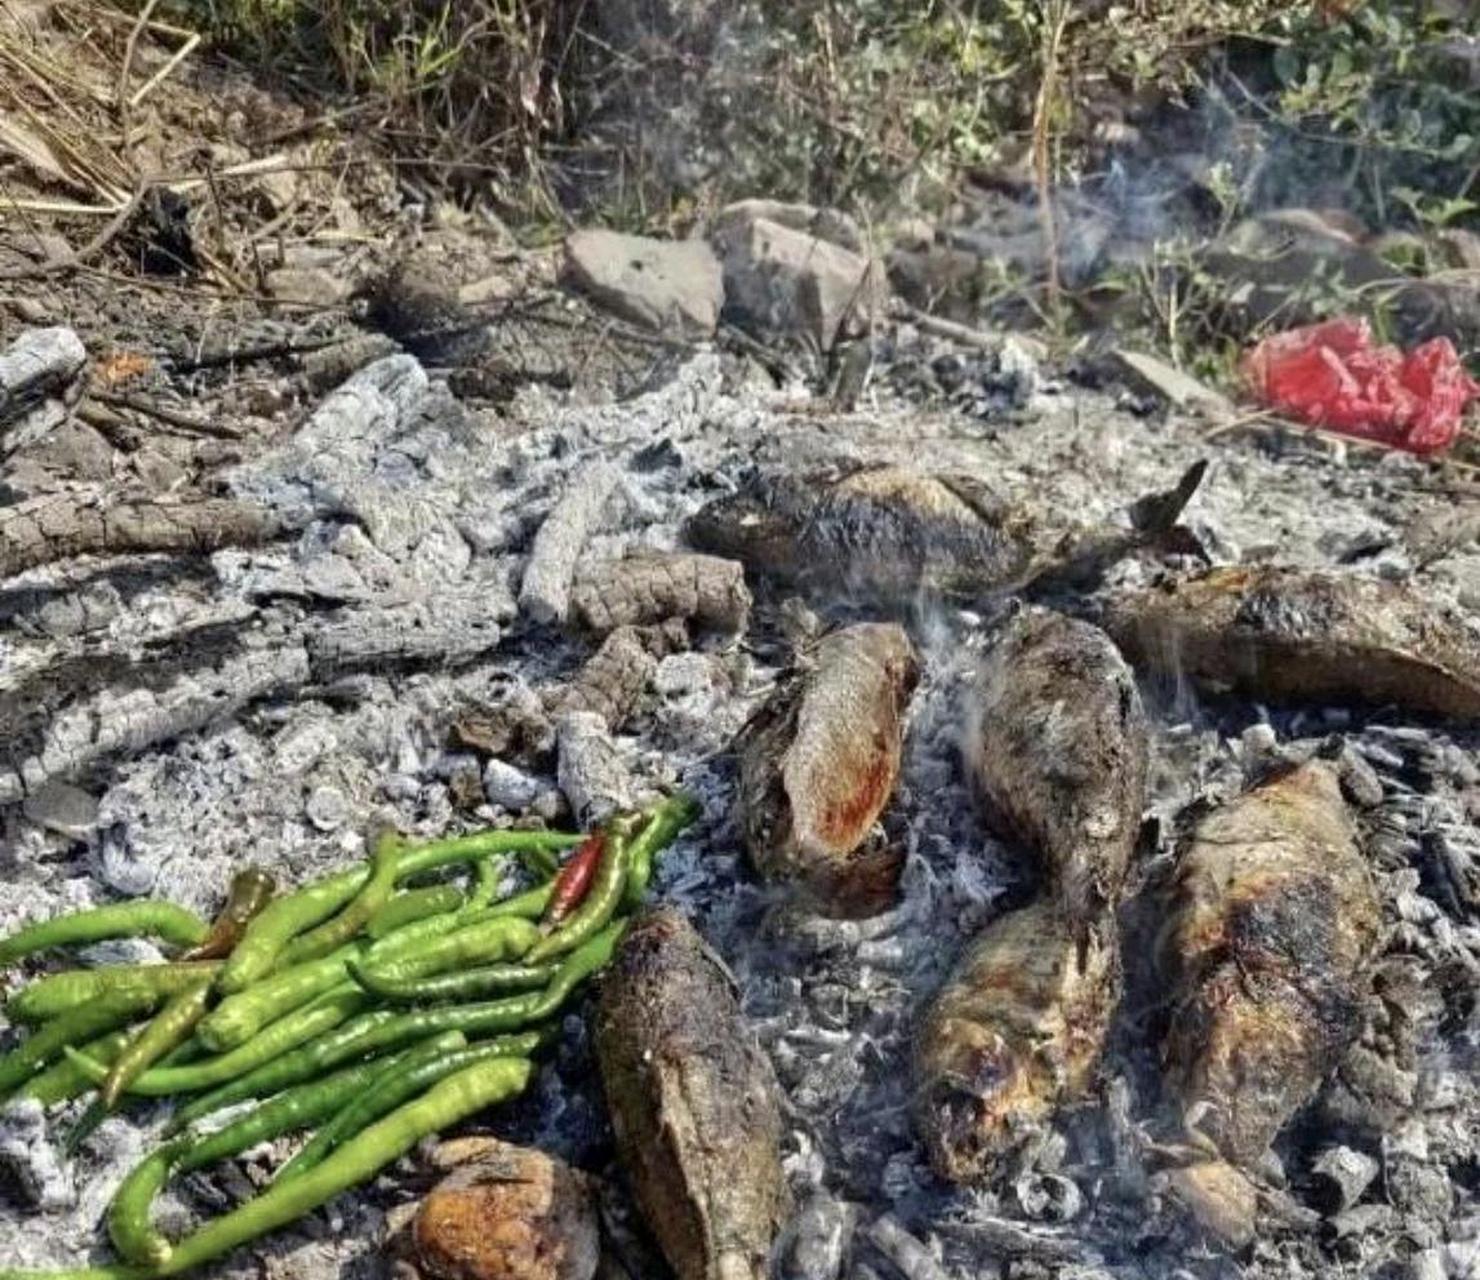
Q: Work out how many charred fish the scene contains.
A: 7